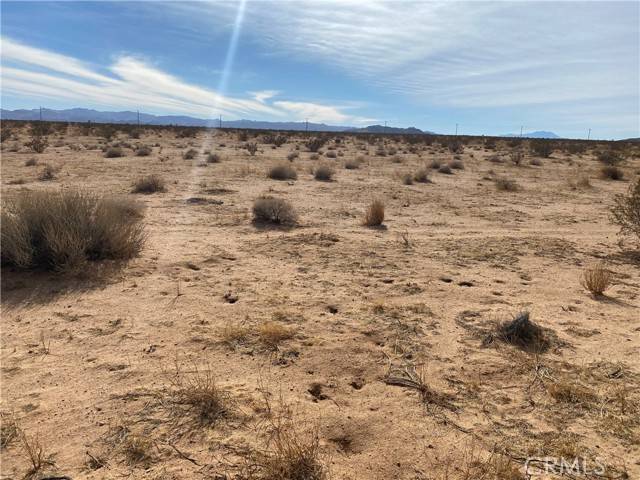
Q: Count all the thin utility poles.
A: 8